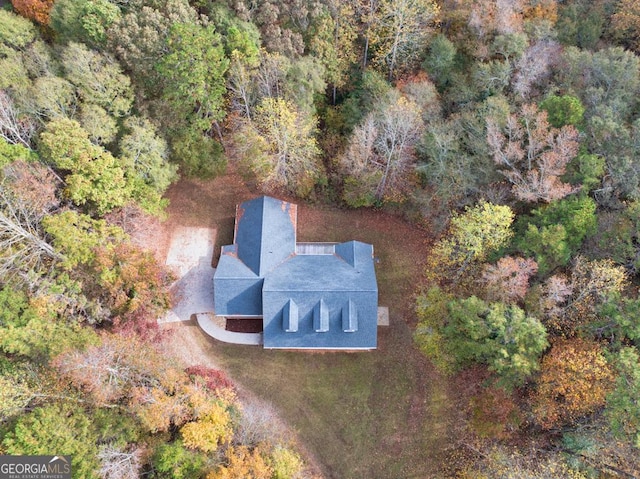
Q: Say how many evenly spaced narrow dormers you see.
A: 3